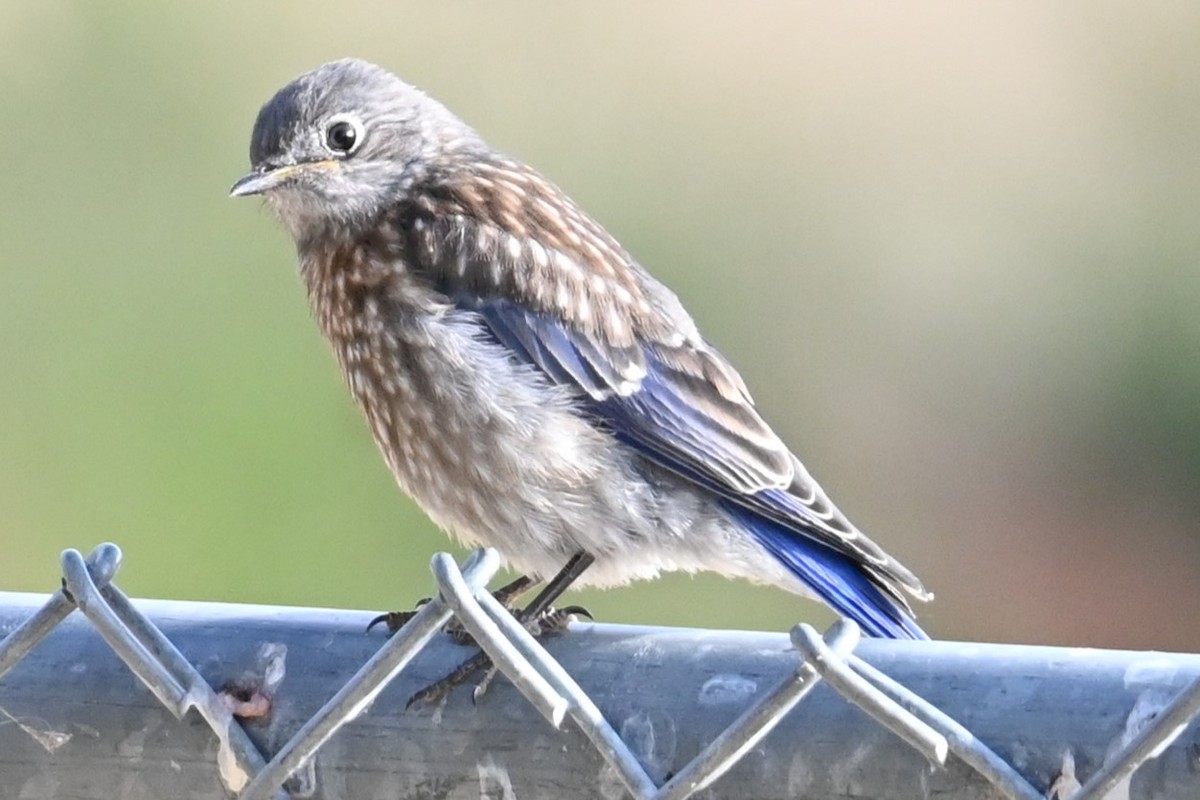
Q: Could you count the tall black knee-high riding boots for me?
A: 0